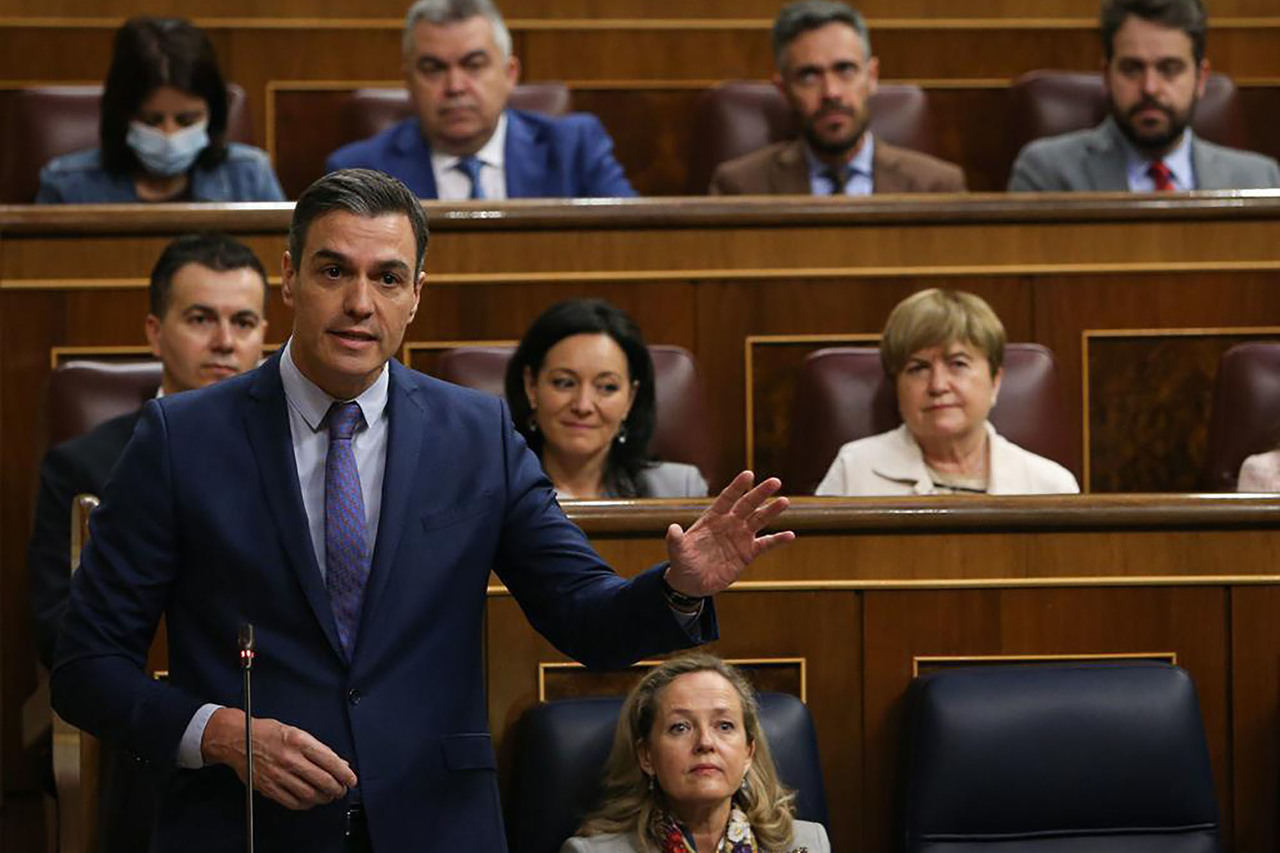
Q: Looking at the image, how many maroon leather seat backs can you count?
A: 8